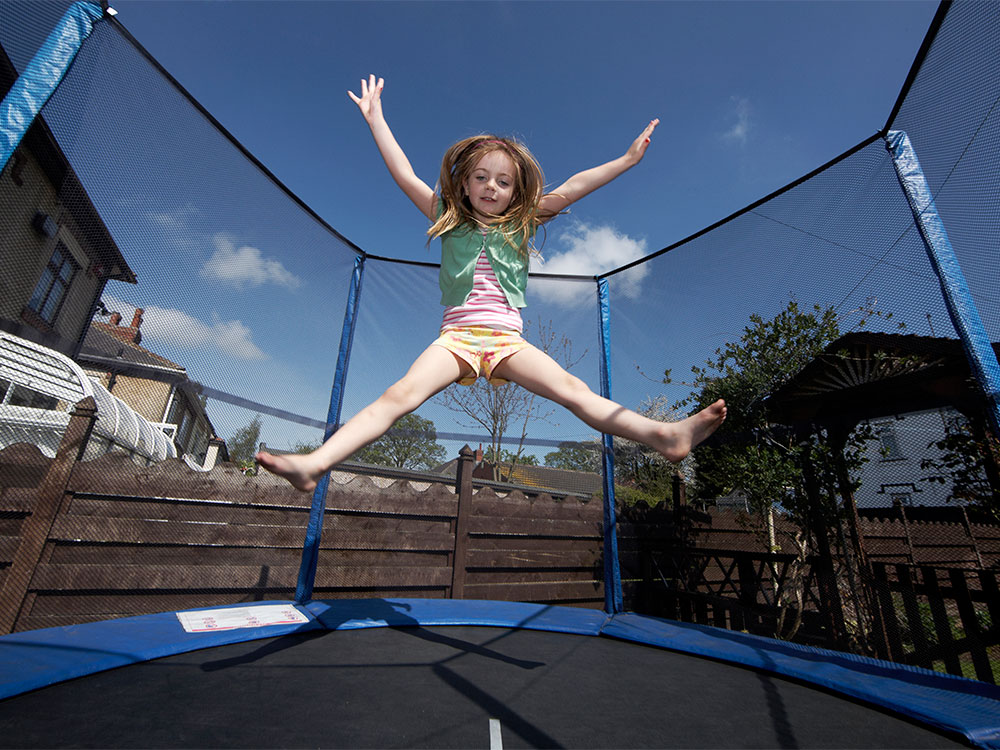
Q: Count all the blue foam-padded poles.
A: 4